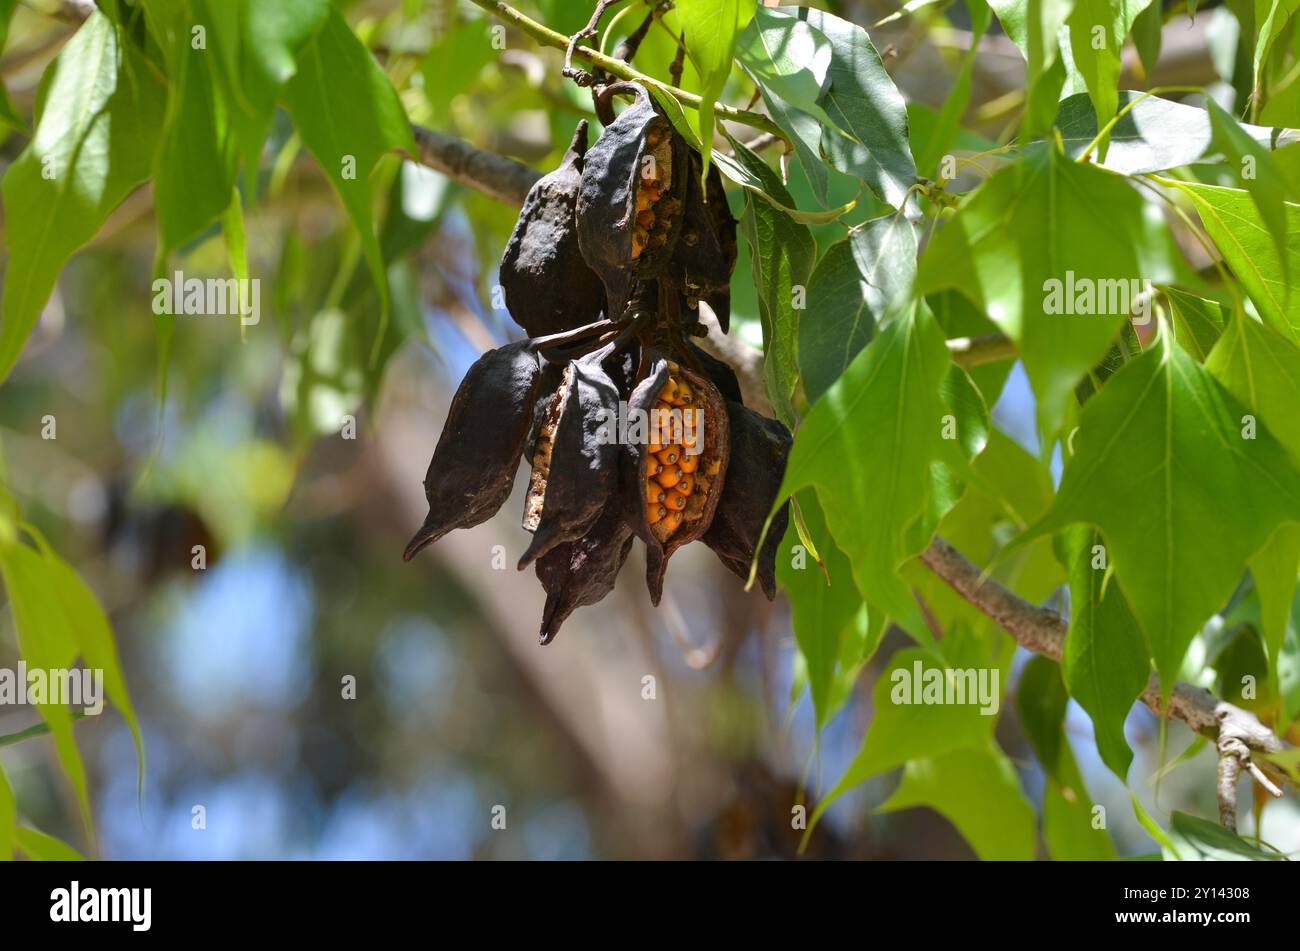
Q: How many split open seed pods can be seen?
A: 3